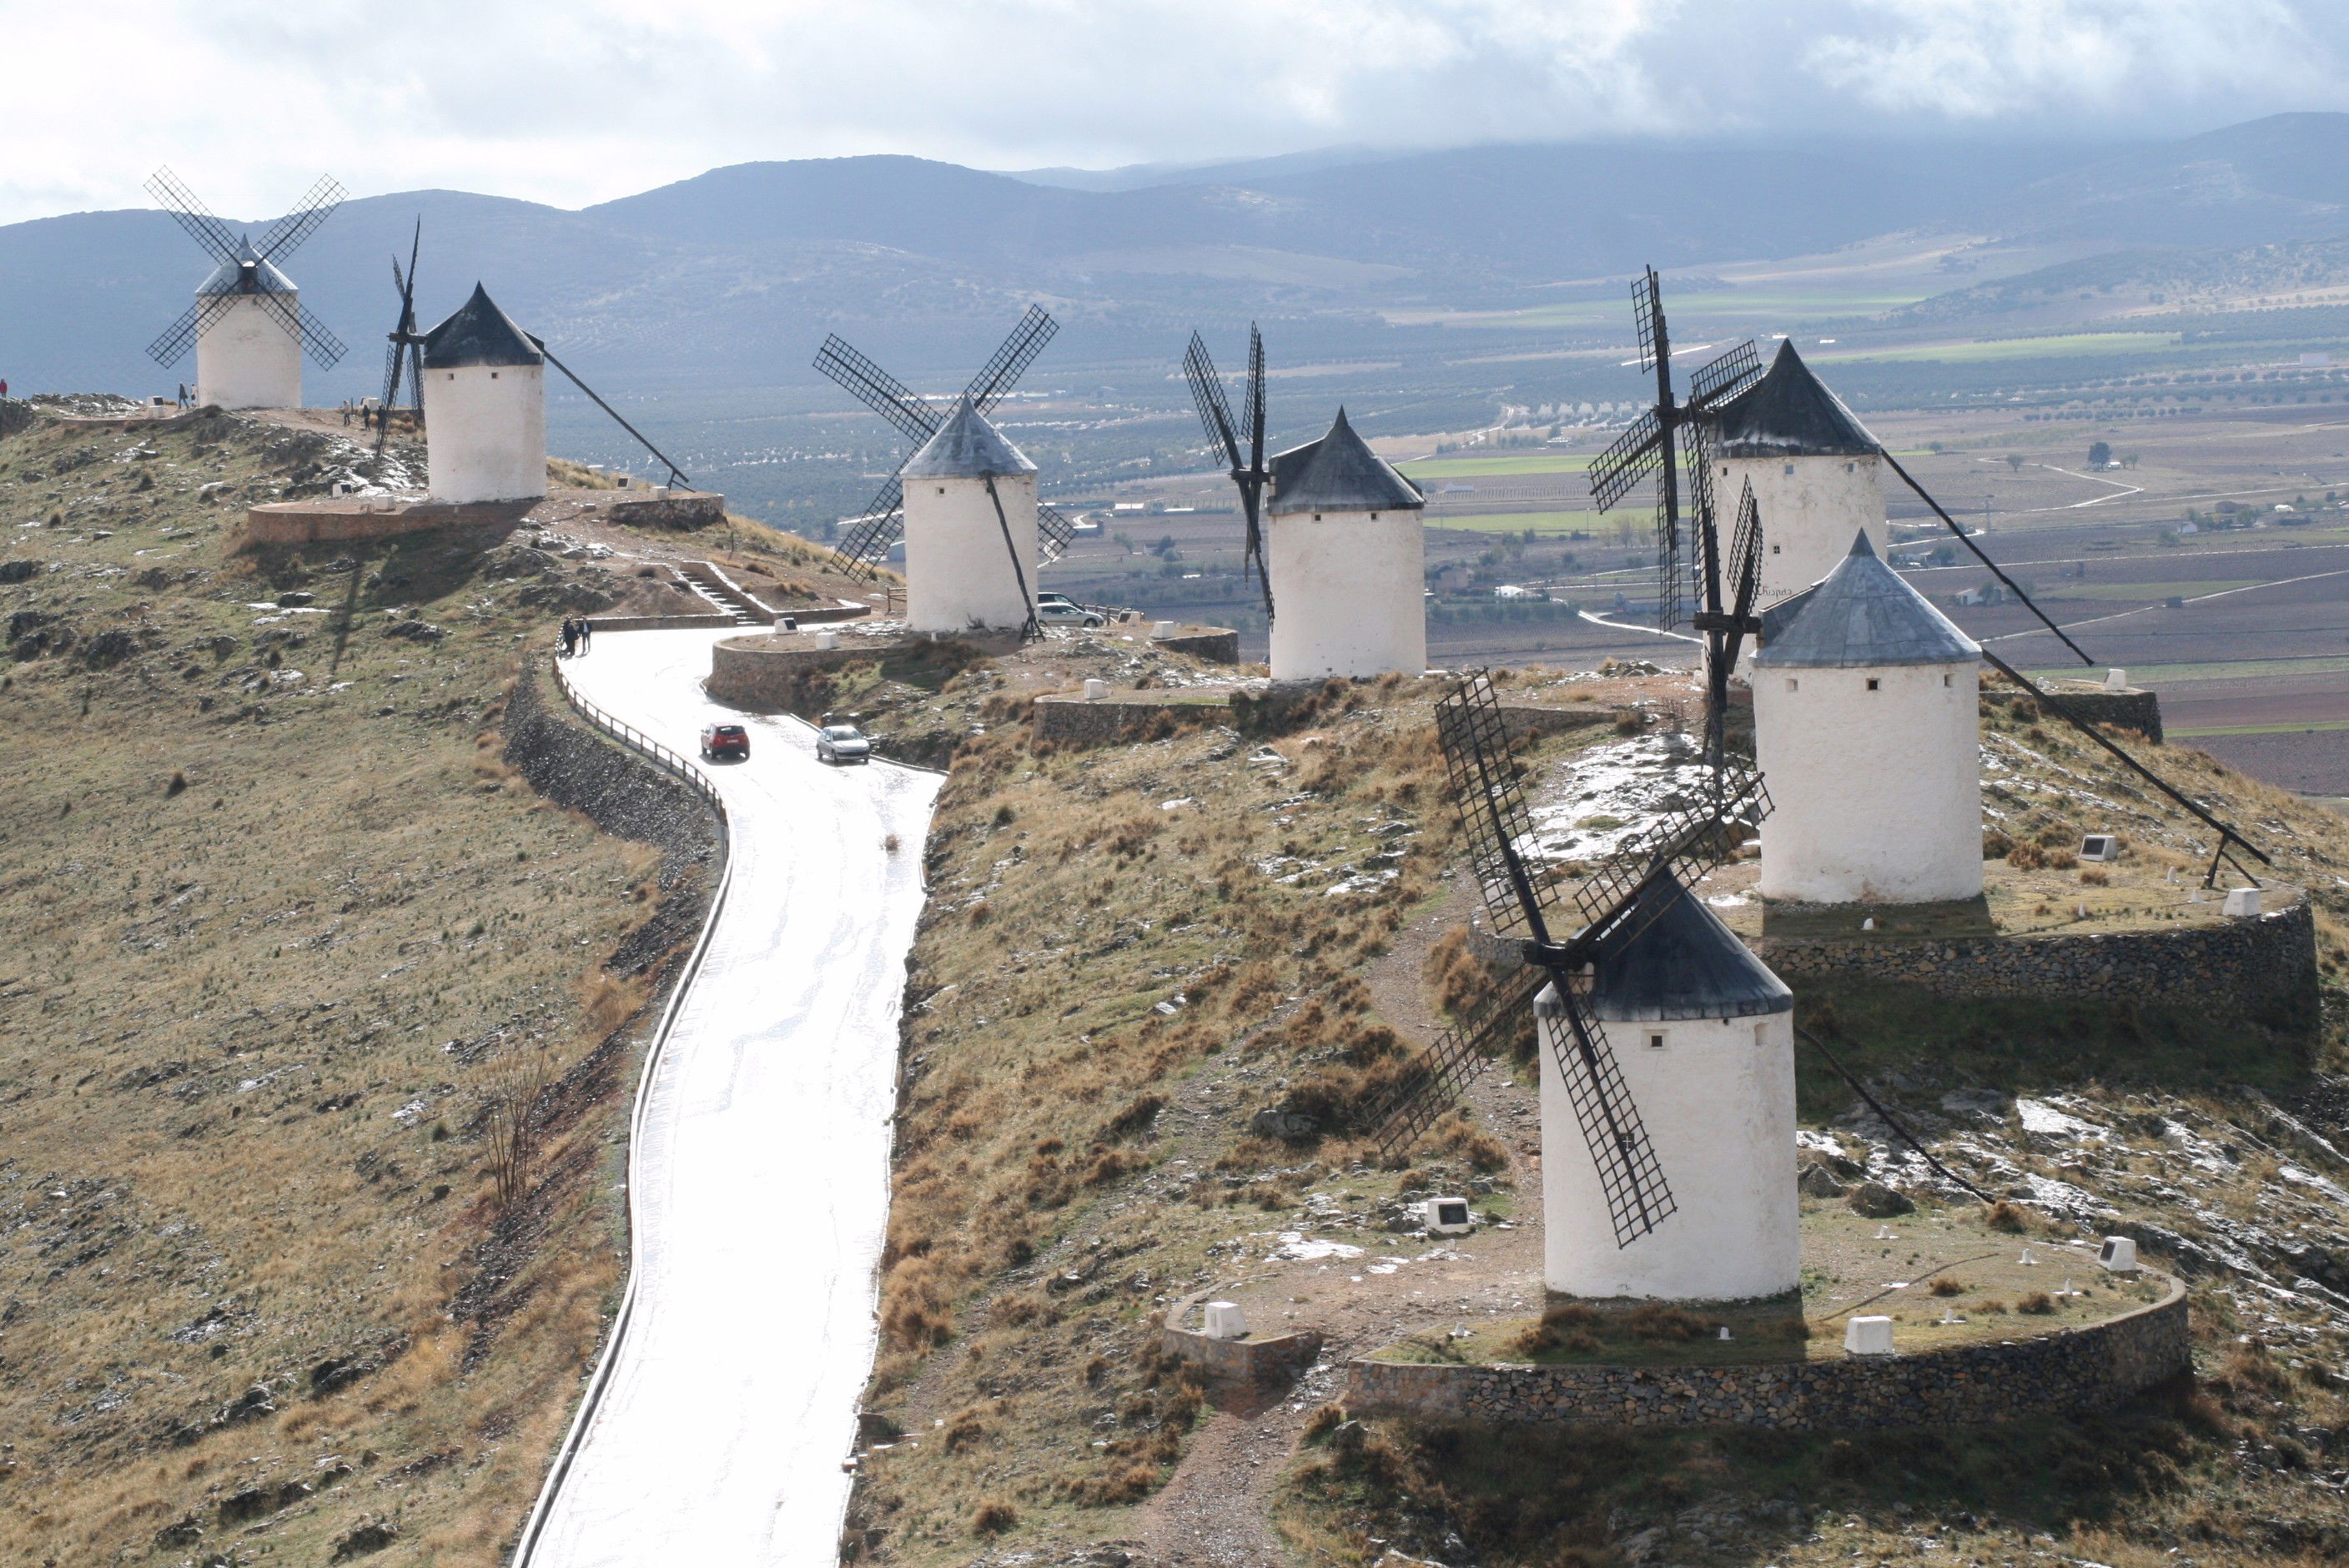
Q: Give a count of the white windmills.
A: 7